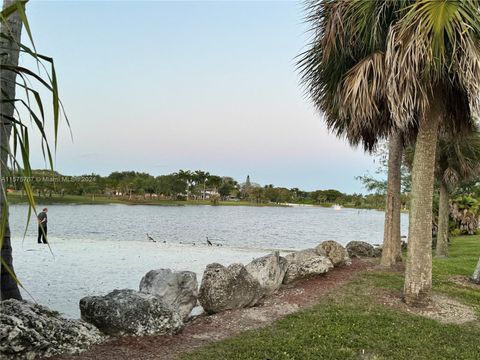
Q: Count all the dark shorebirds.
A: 2